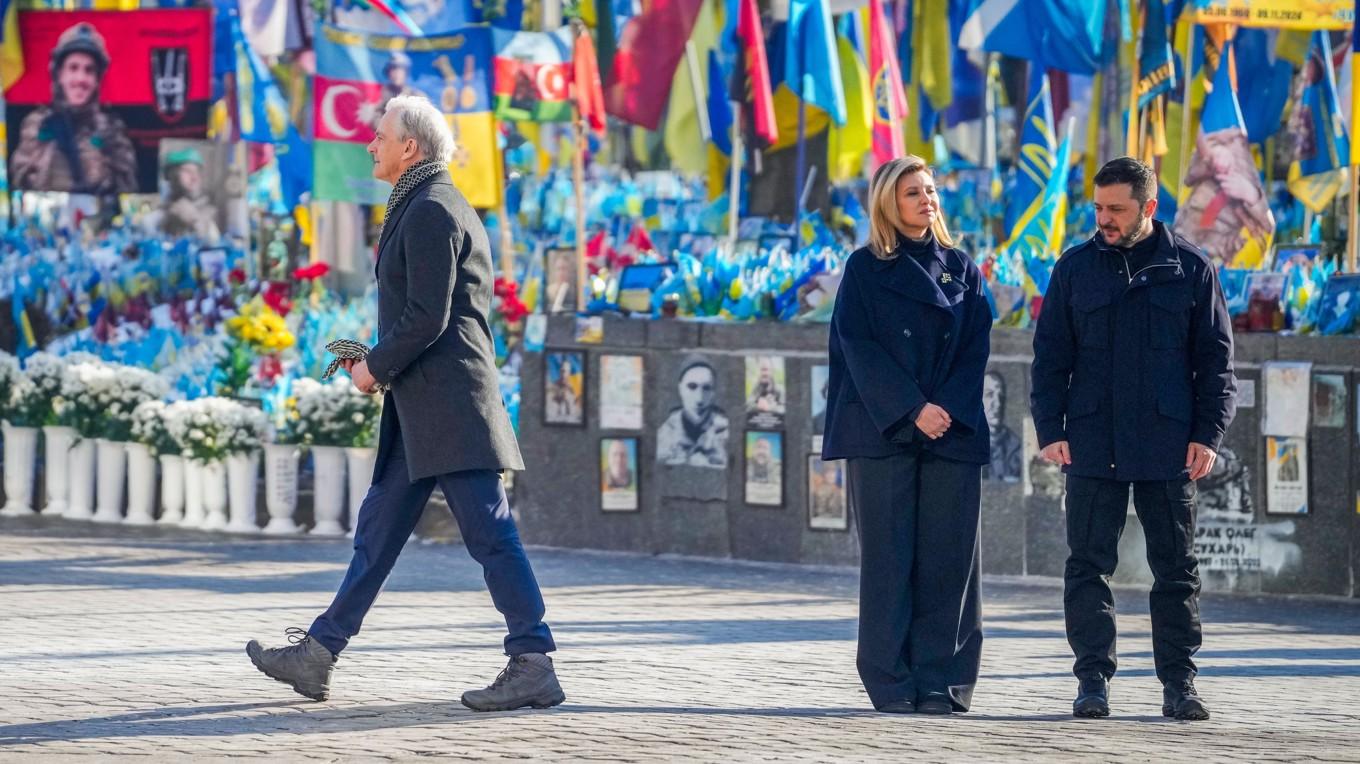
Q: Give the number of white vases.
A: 12